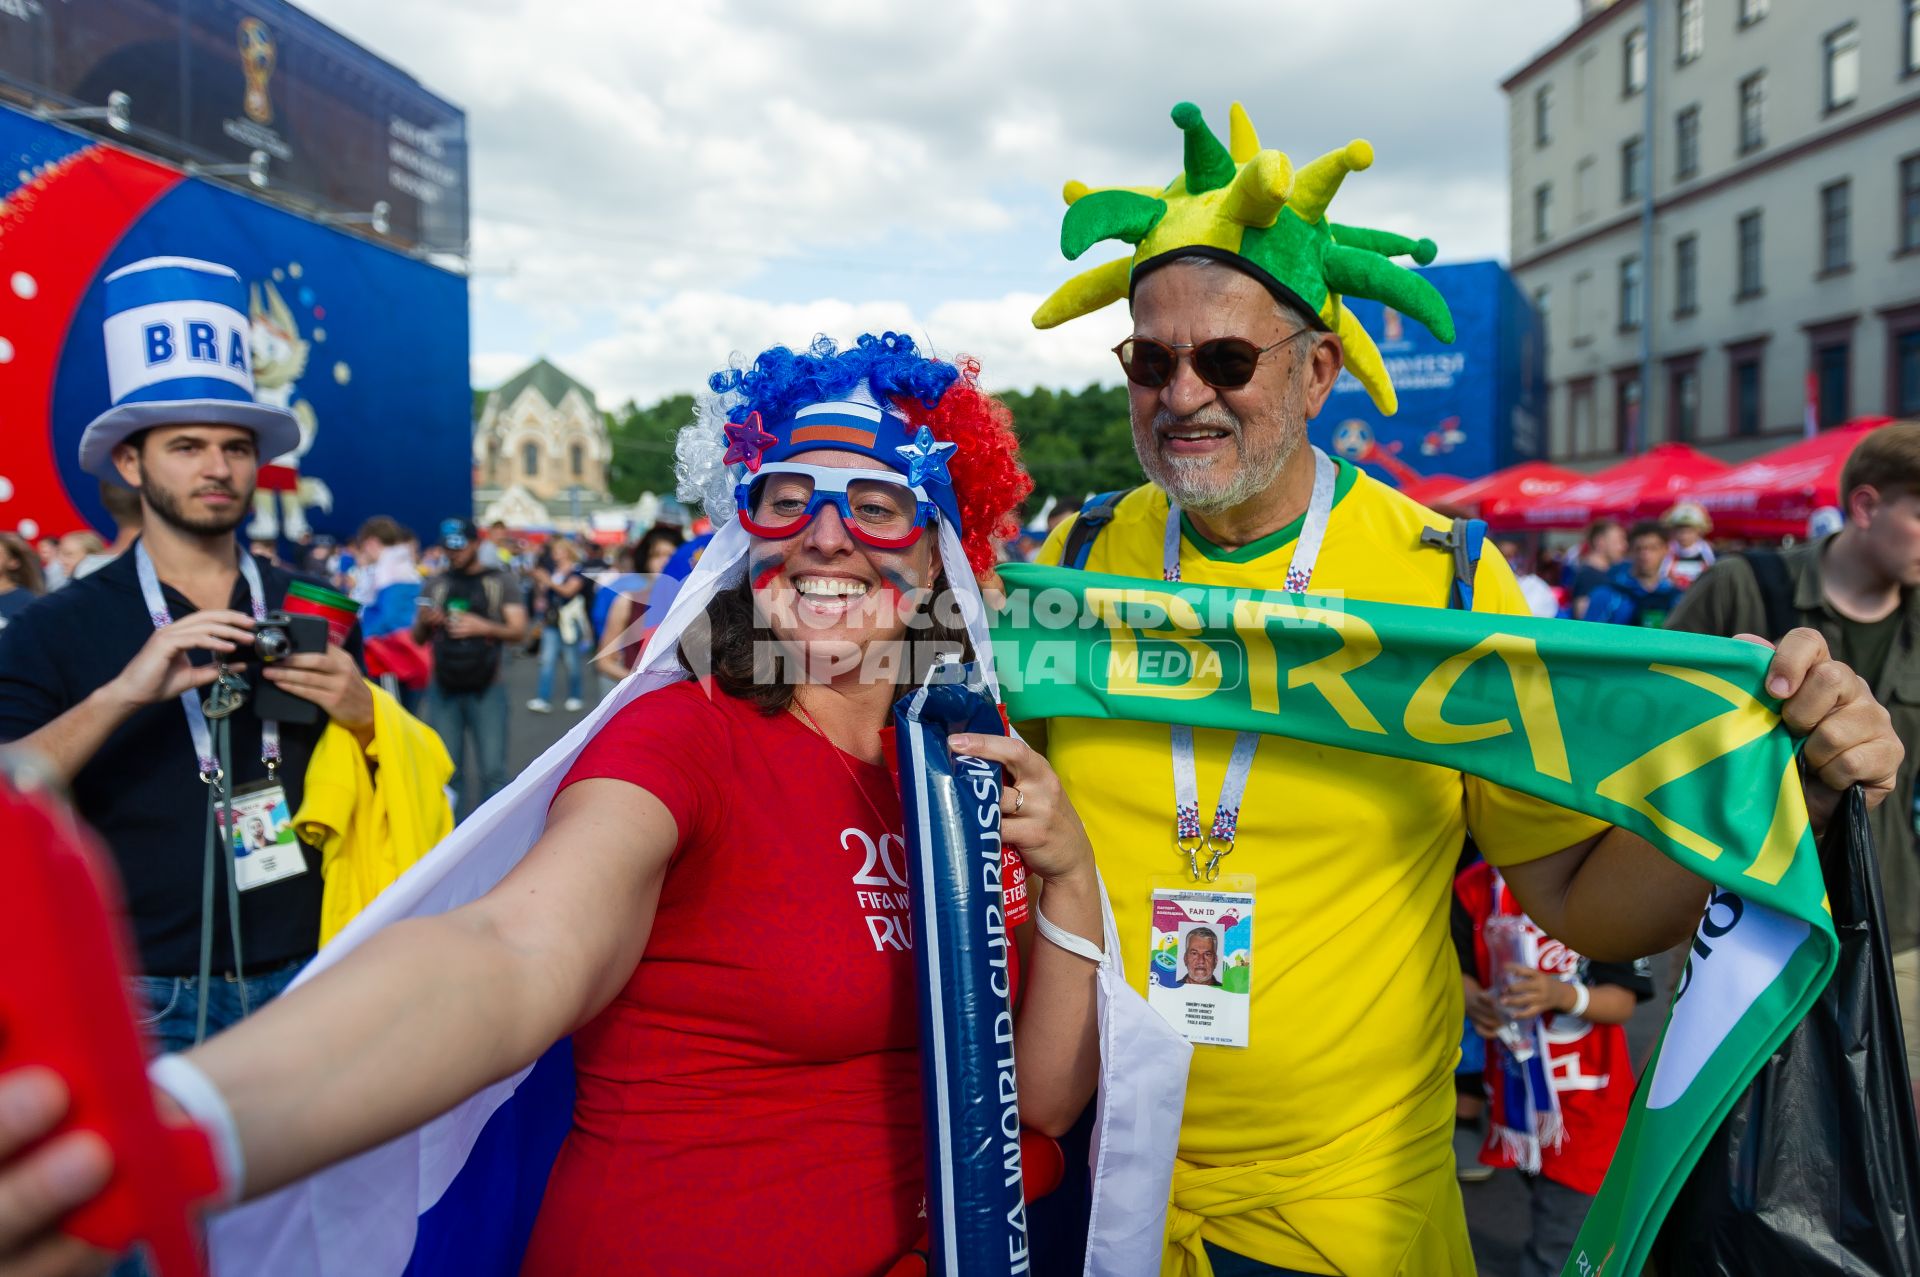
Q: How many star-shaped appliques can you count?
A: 2